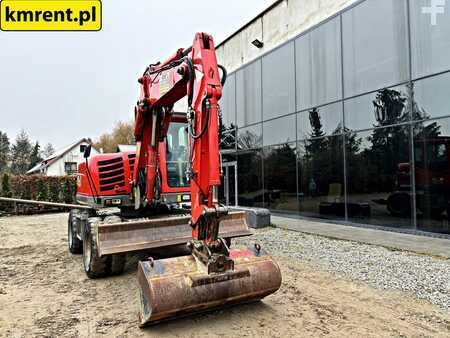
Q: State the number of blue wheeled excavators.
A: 0